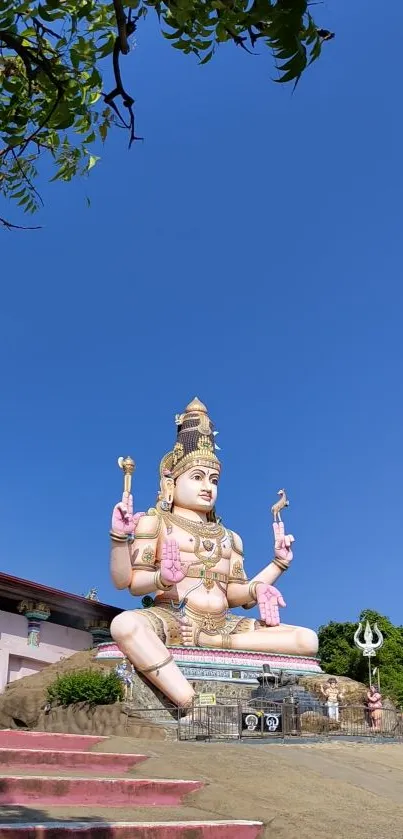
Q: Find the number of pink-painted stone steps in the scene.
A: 4